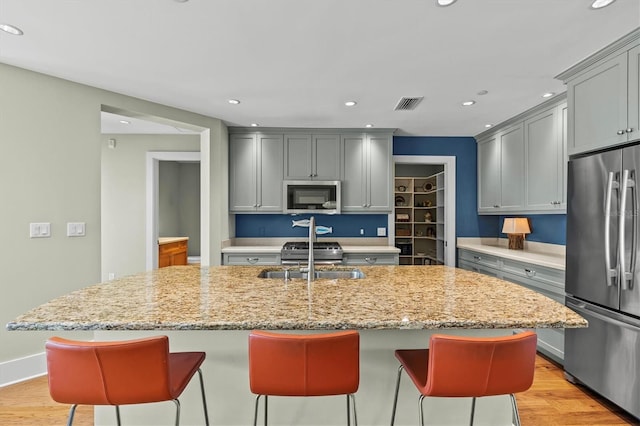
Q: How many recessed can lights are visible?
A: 11